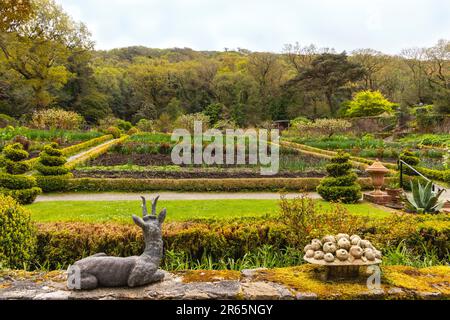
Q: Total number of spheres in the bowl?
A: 15